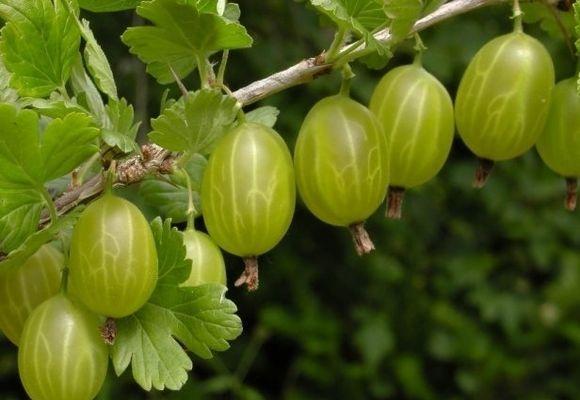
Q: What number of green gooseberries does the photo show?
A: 9